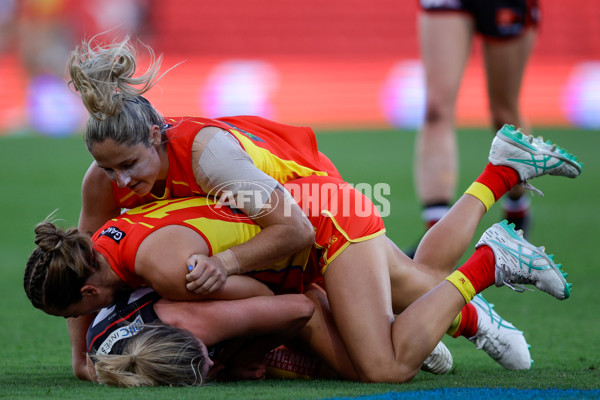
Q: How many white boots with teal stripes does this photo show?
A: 3